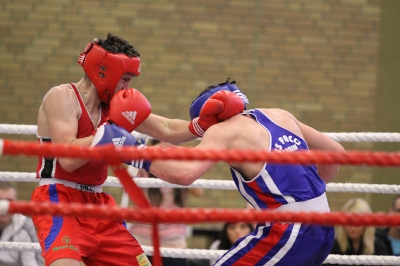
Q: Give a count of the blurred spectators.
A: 5